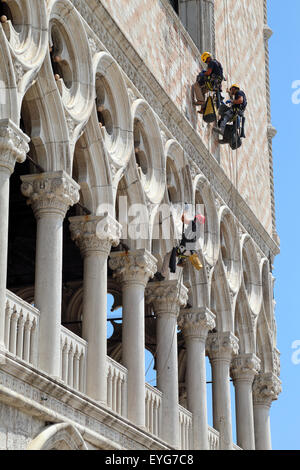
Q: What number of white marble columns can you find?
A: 9